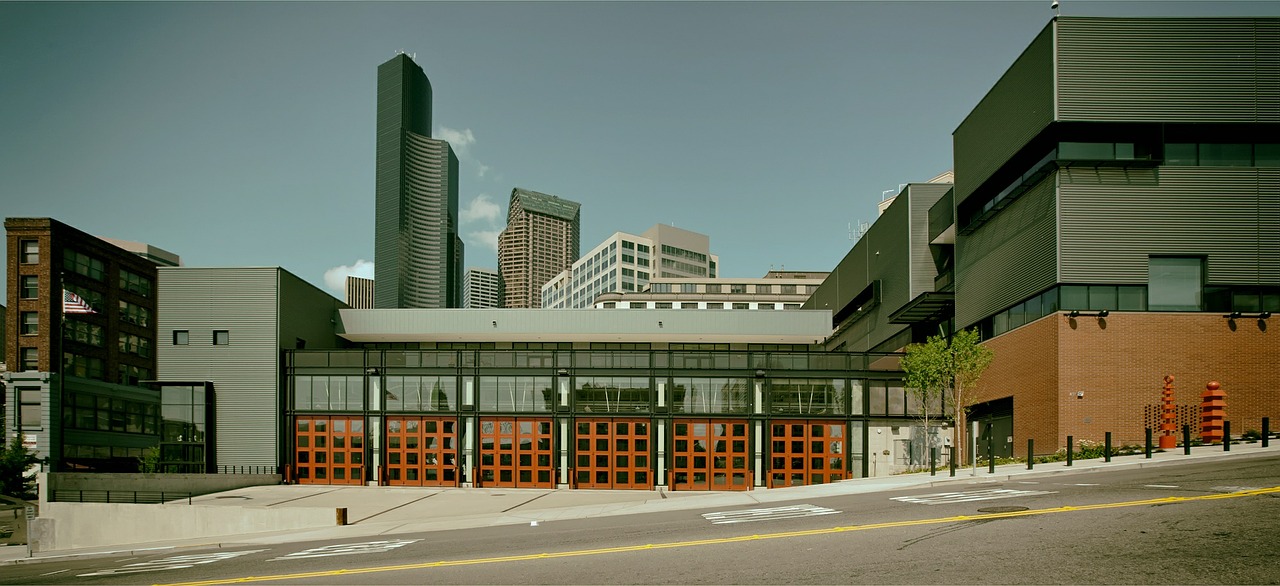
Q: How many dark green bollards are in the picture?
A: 10